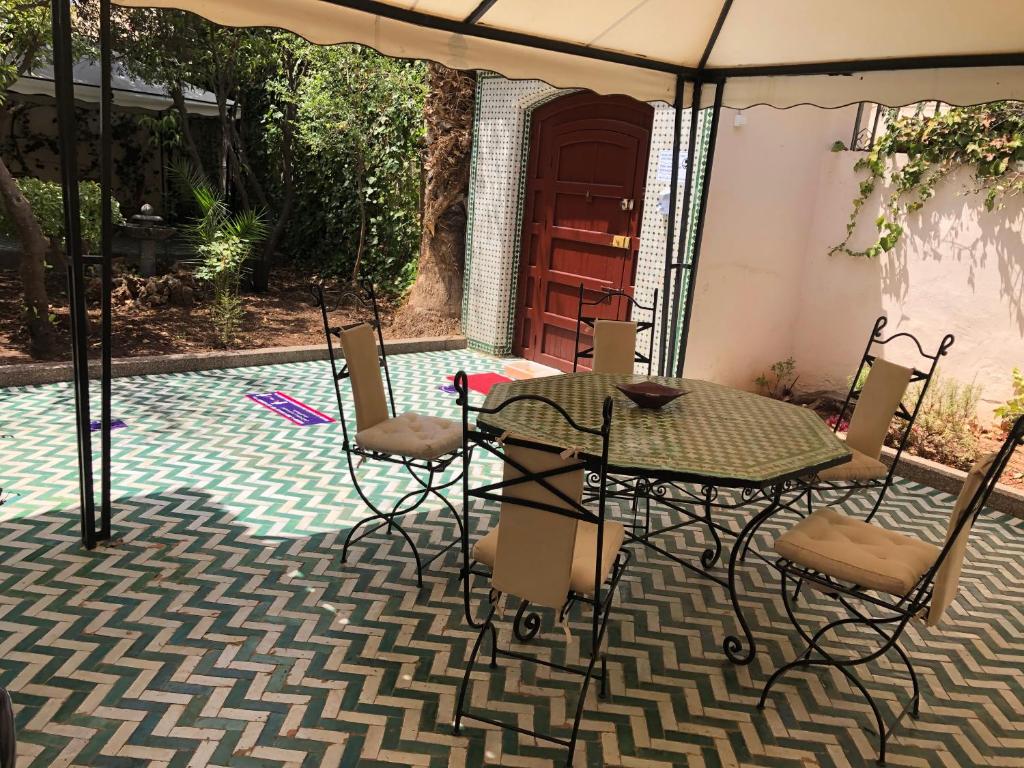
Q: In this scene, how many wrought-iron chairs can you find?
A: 5